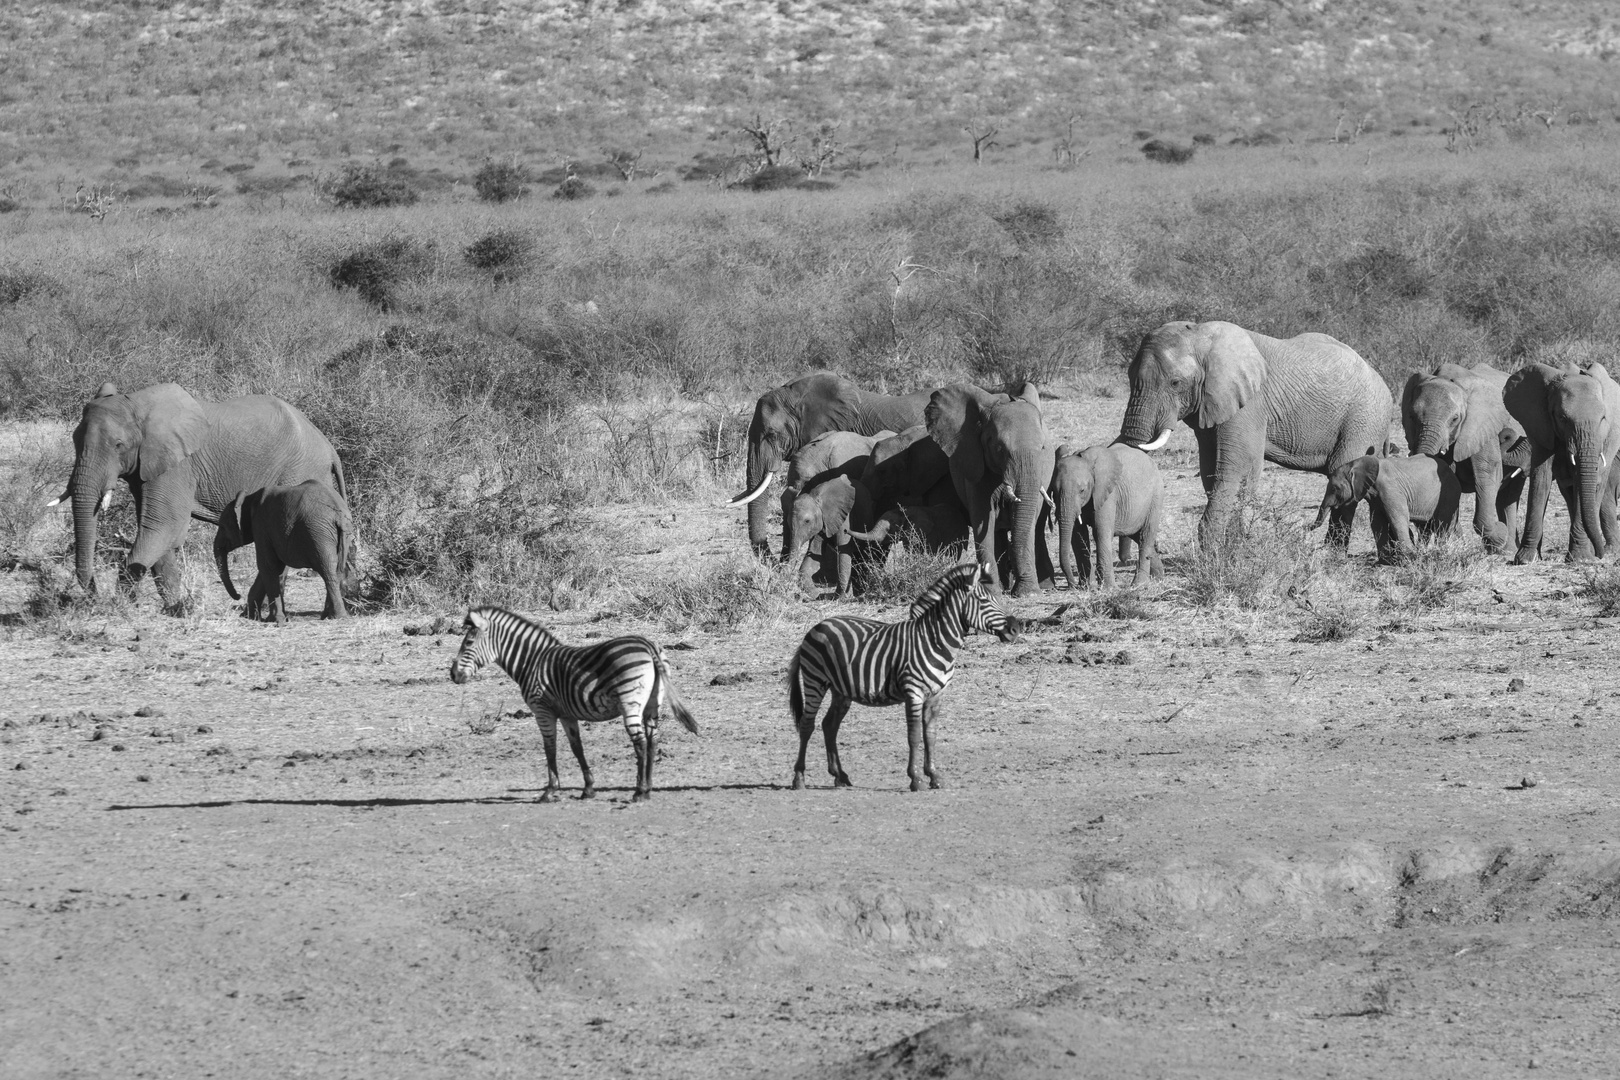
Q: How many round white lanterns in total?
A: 0